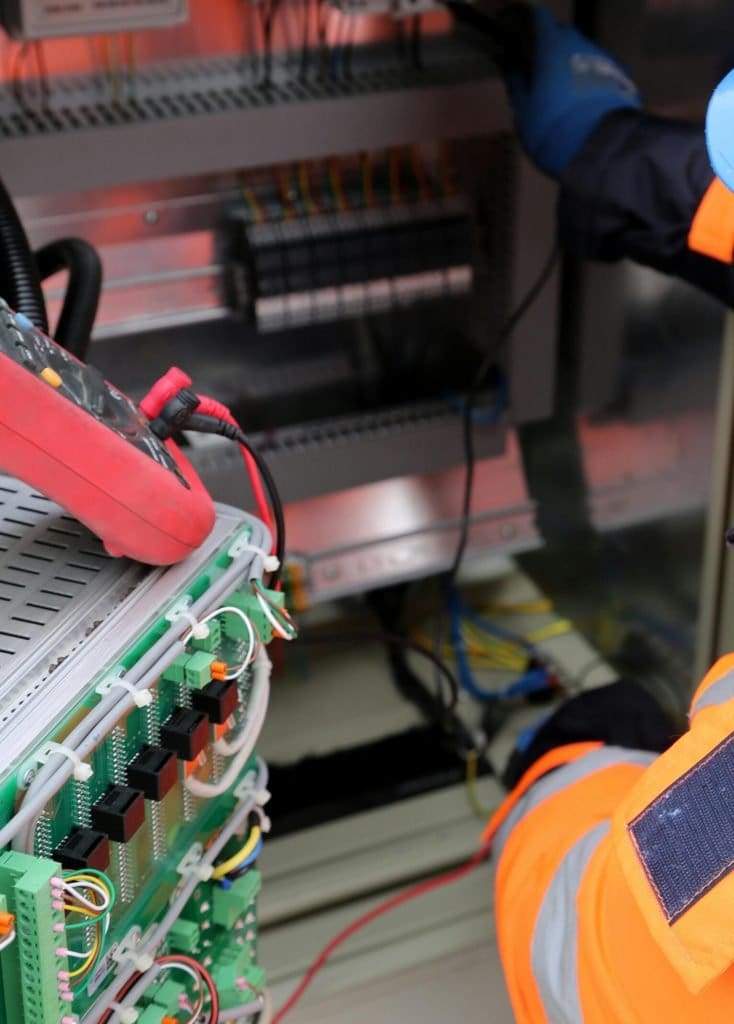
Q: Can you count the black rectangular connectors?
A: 5